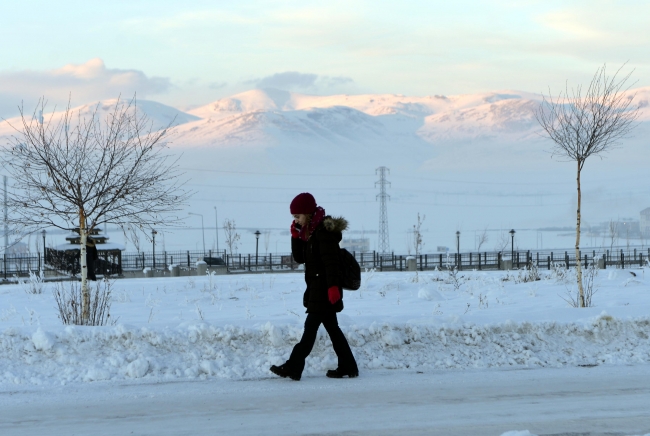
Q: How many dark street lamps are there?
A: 5